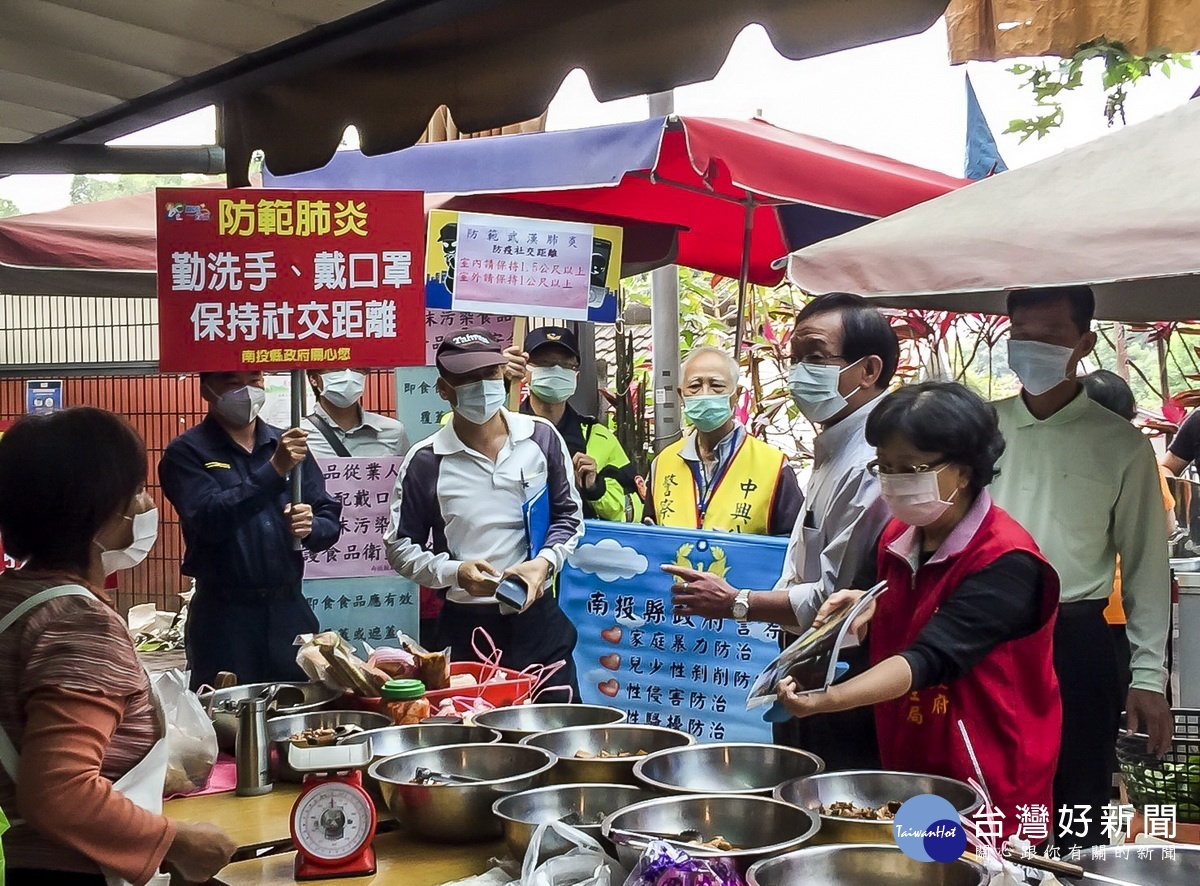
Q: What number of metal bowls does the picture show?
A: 12